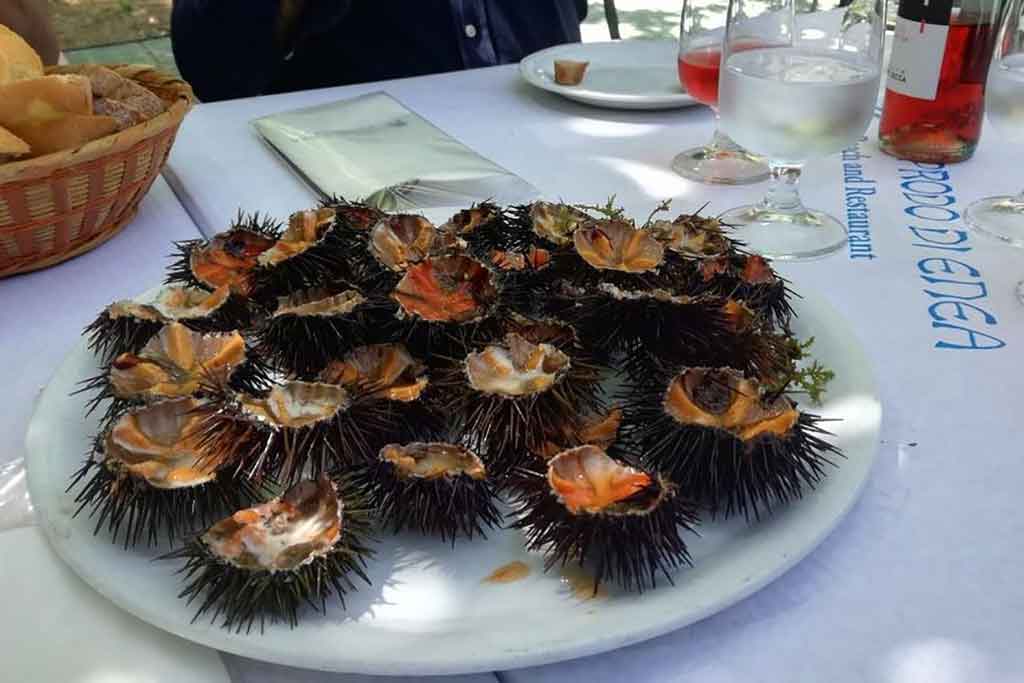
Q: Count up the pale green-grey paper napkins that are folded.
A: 1